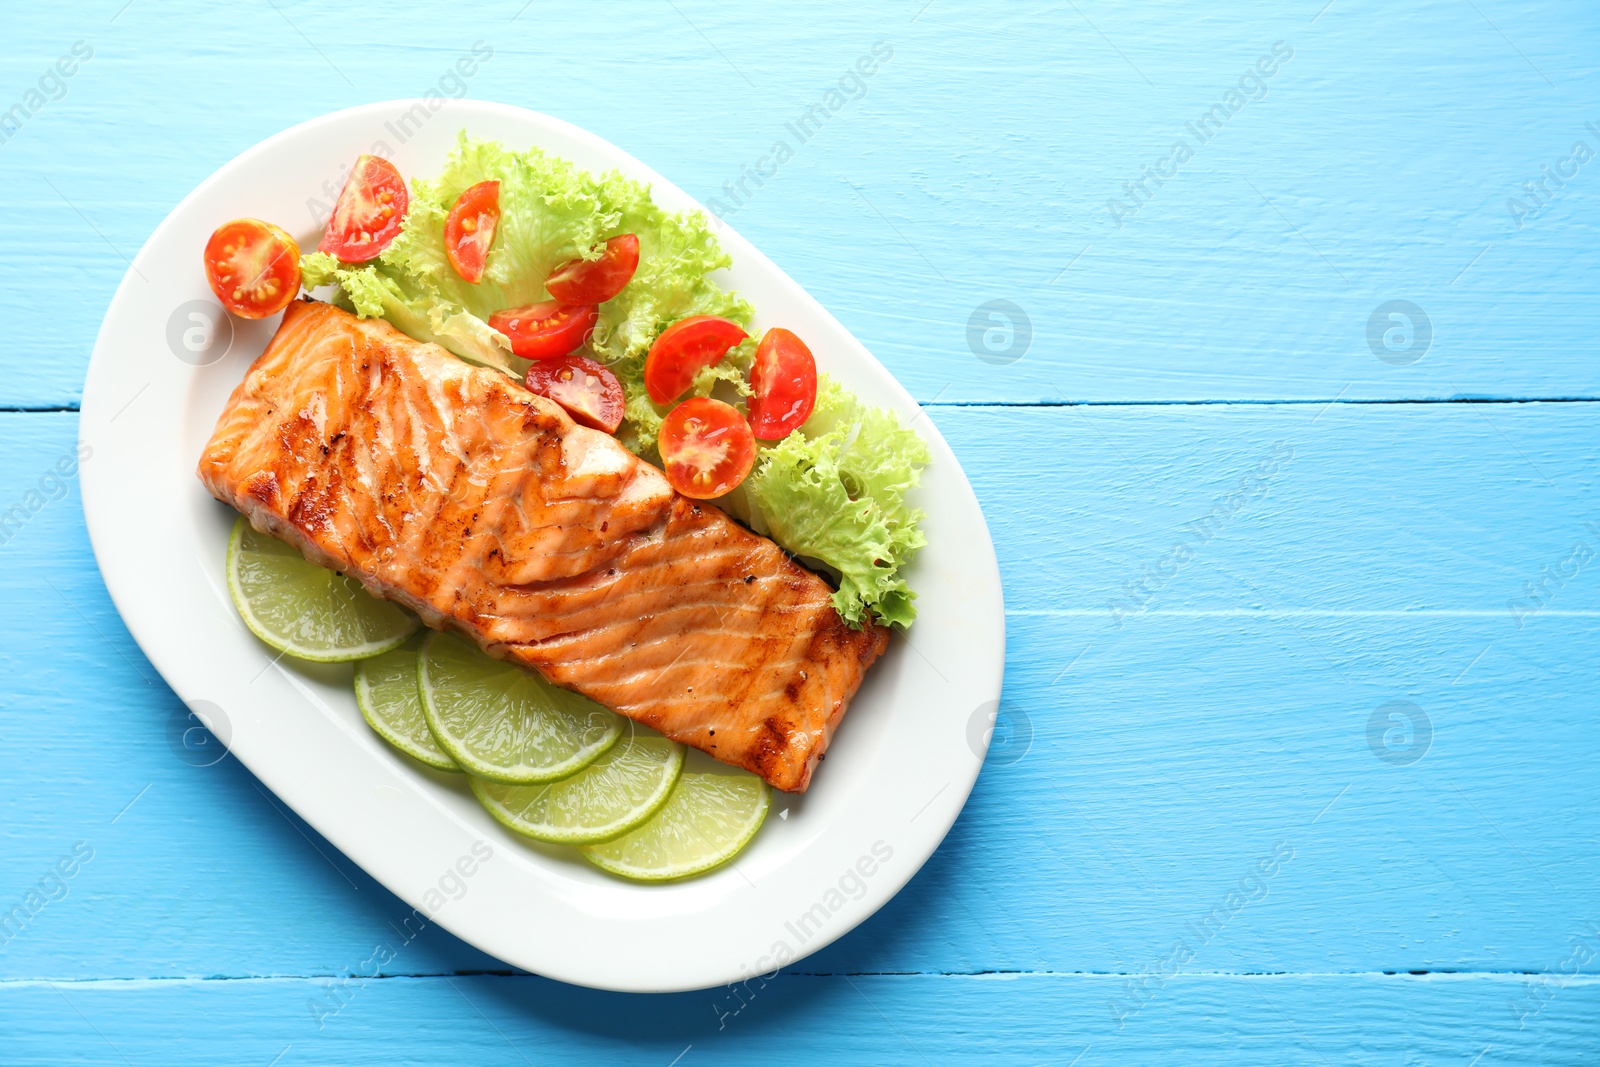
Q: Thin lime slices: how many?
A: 5